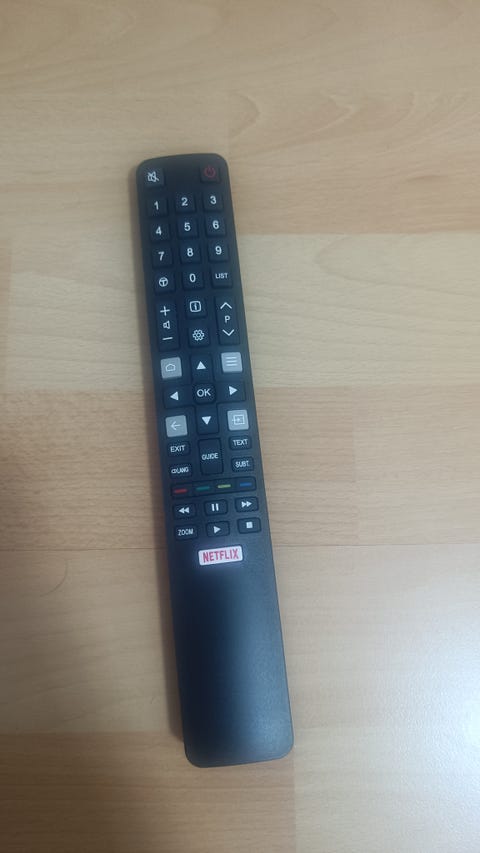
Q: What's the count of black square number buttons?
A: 10